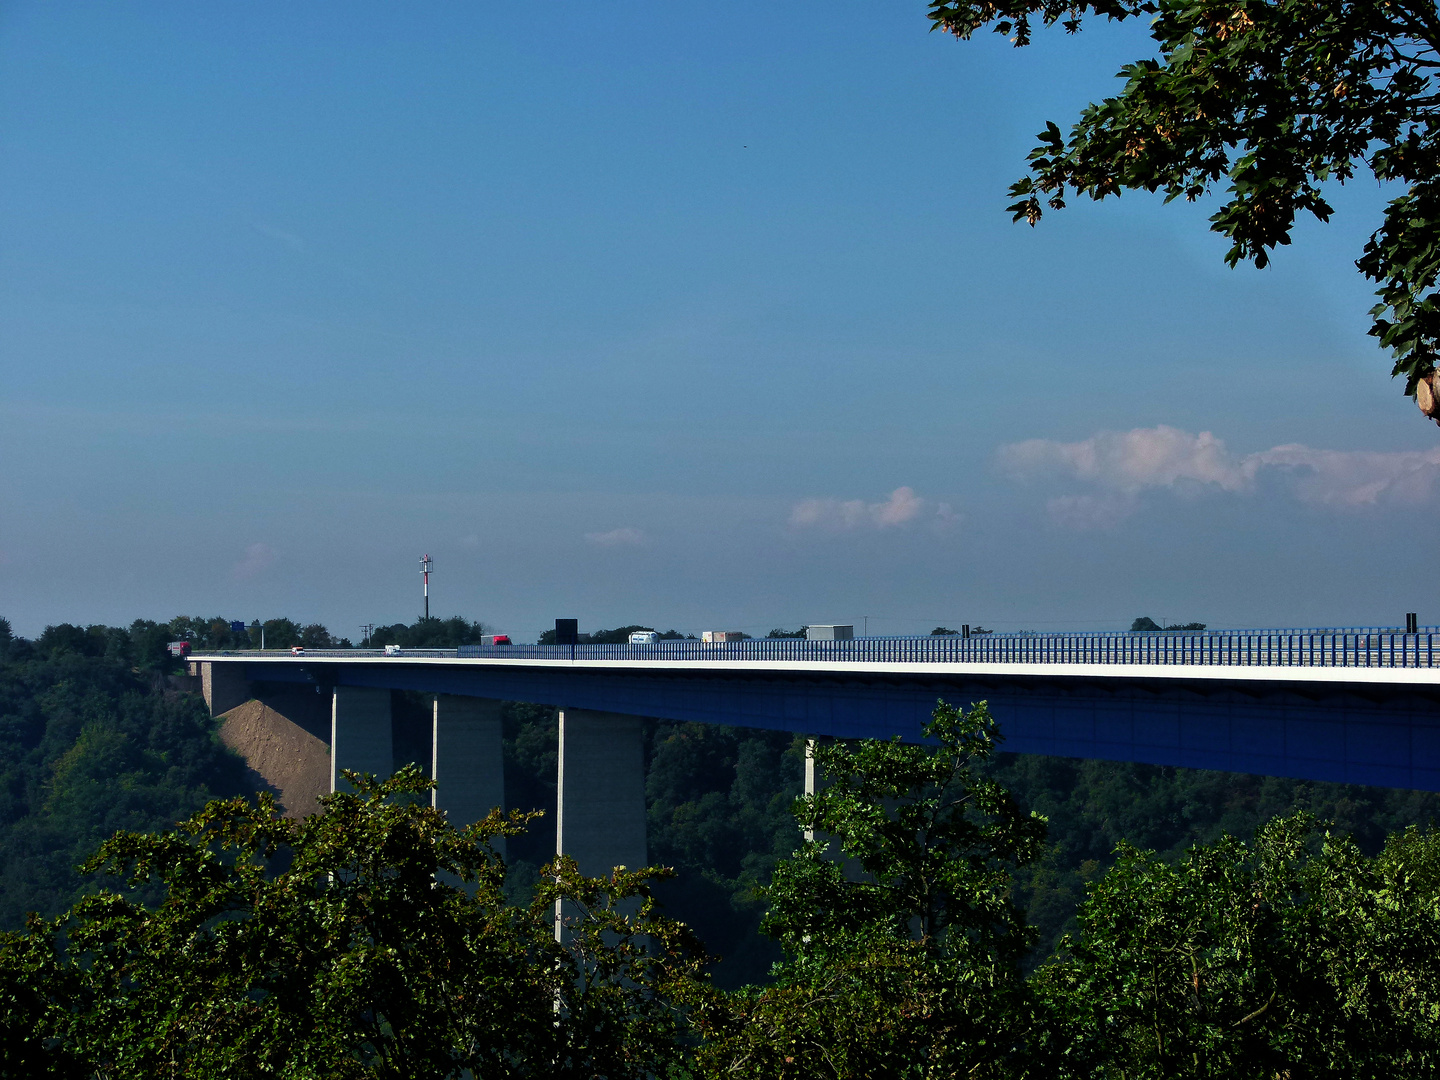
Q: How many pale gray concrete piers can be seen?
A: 4